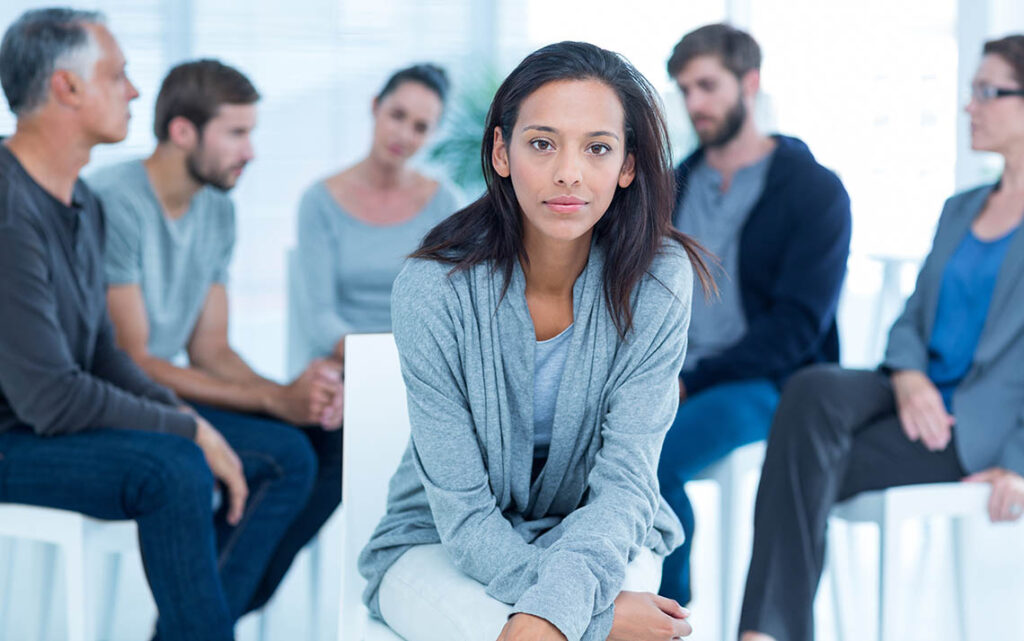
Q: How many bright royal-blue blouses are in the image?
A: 1